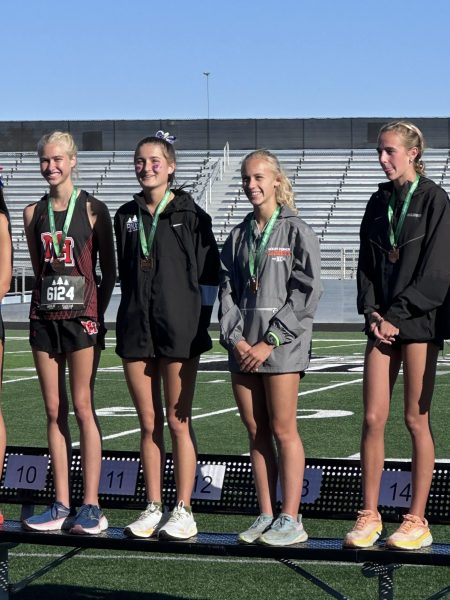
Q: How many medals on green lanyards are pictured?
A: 4